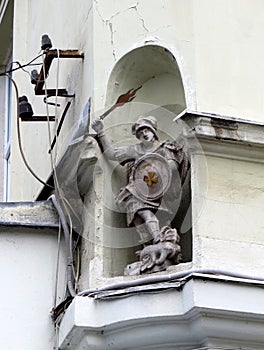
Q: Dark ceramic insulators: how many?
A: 3